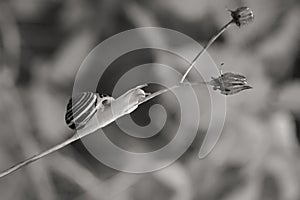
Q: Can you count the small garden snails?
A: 1